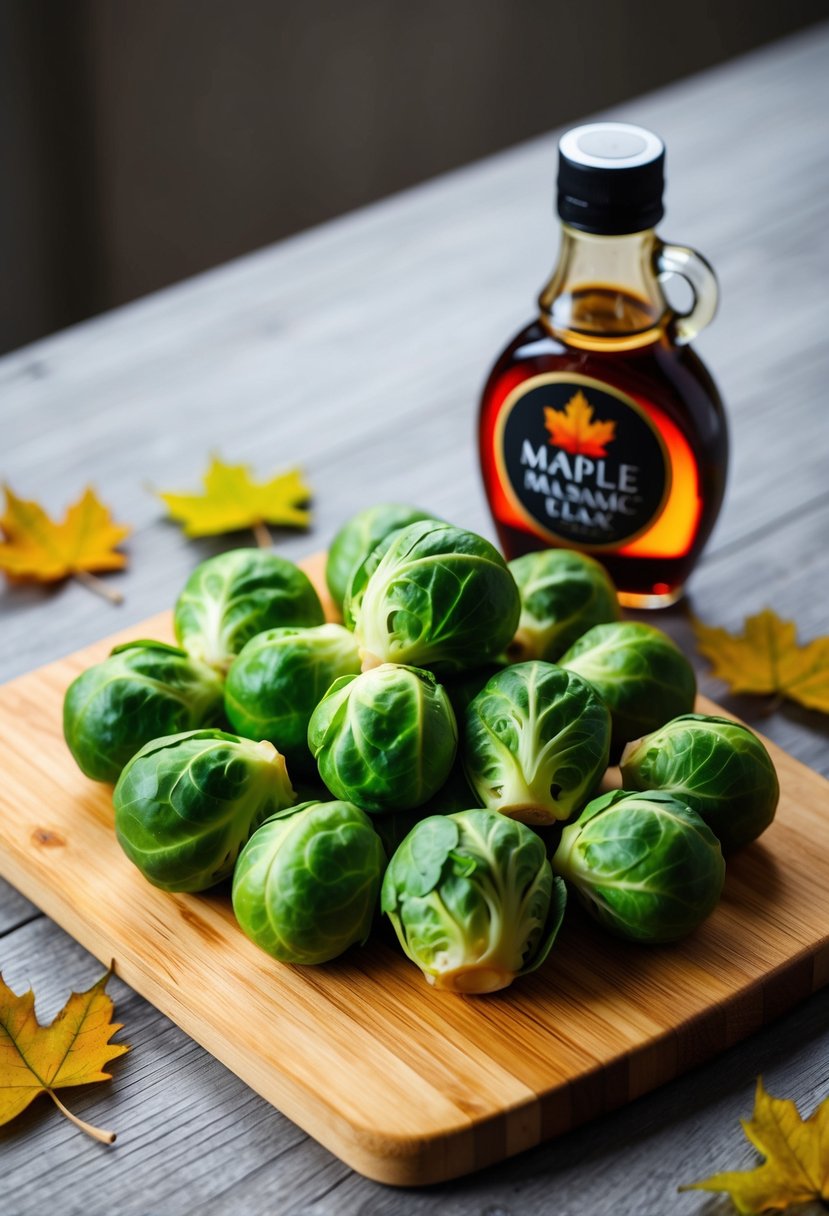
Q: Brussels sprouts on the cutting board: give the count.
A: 14